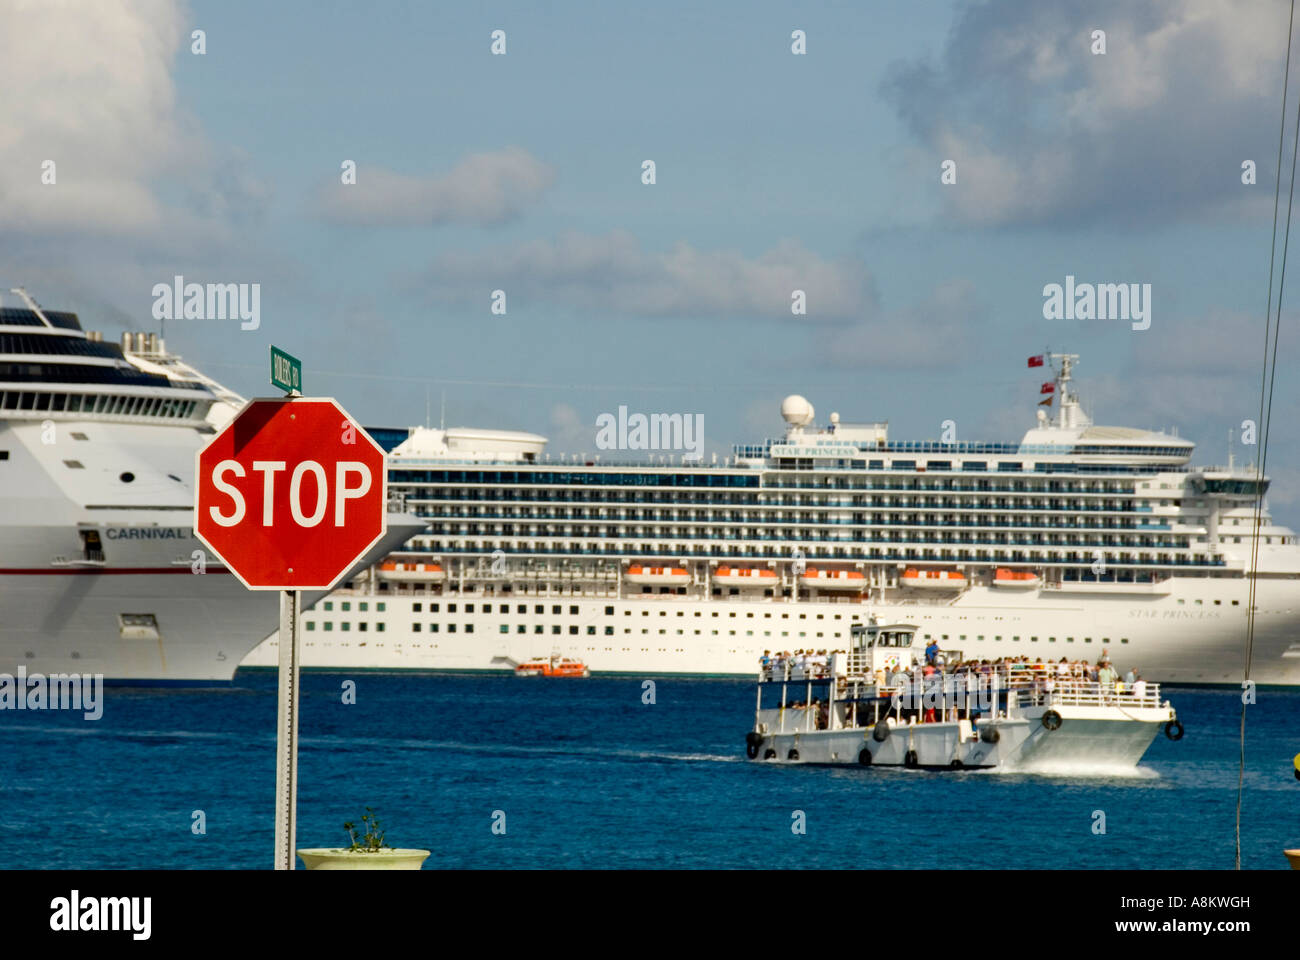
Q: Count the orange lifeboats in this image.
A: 7